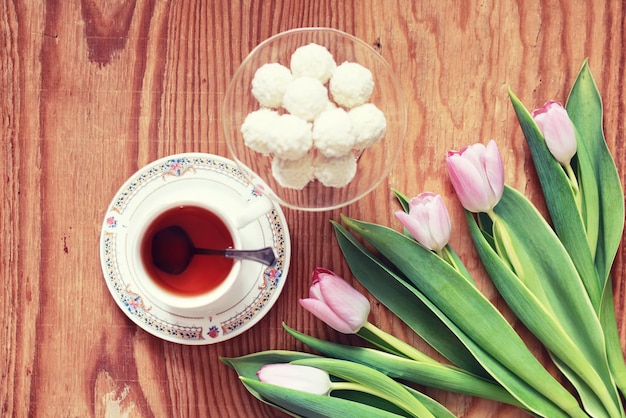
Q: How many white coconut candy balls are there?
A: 10